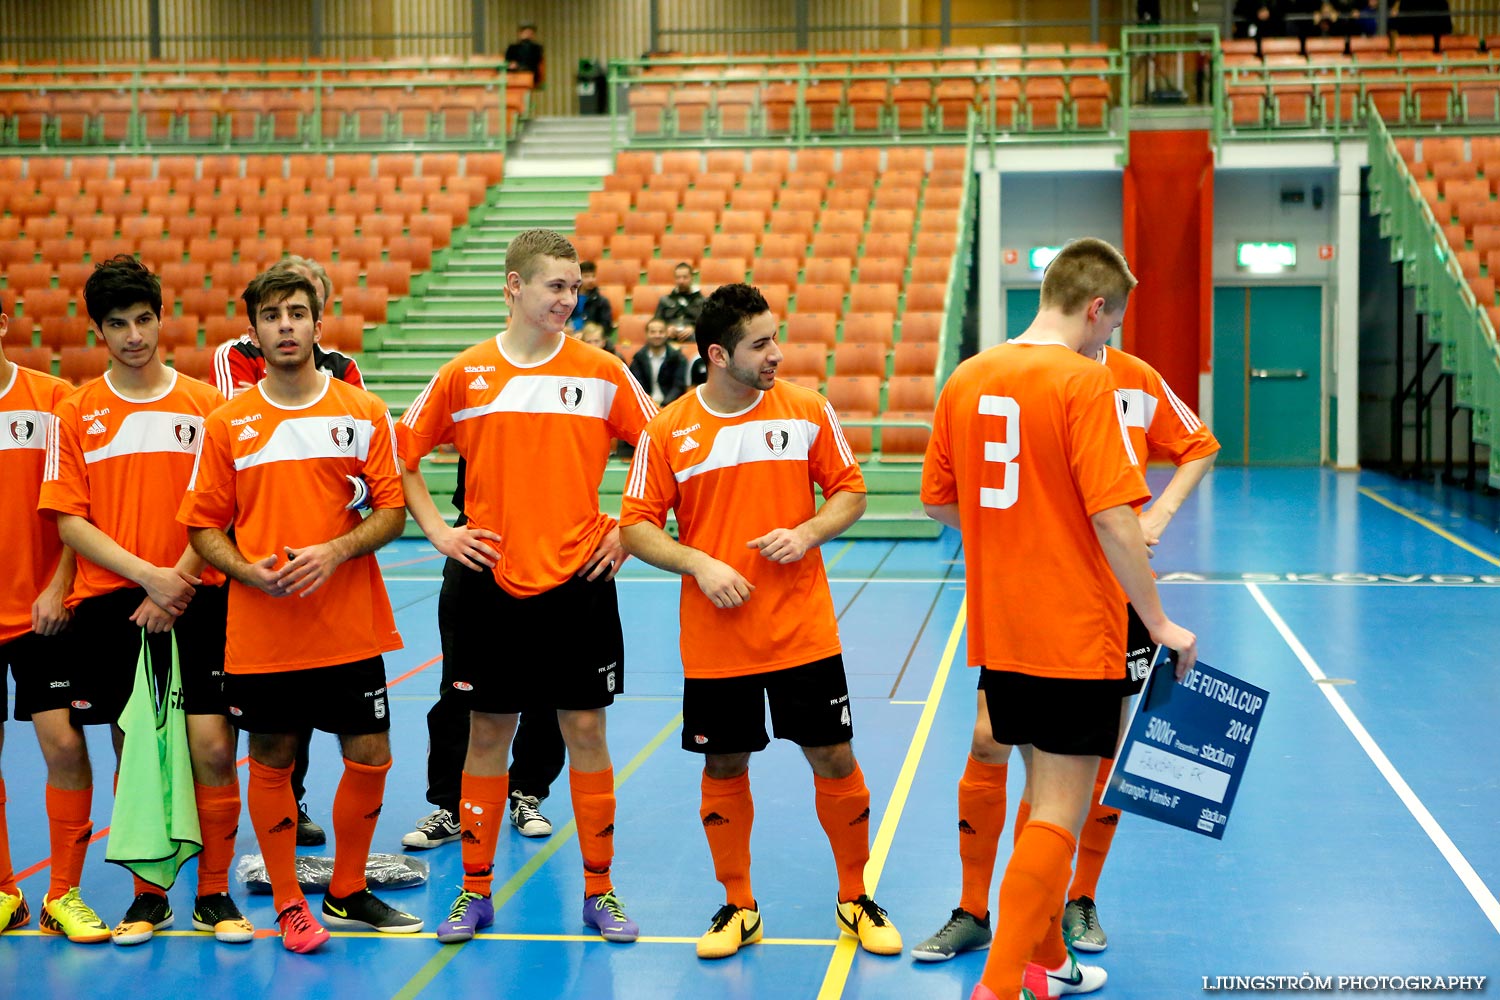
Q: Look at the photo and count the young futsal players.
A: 7